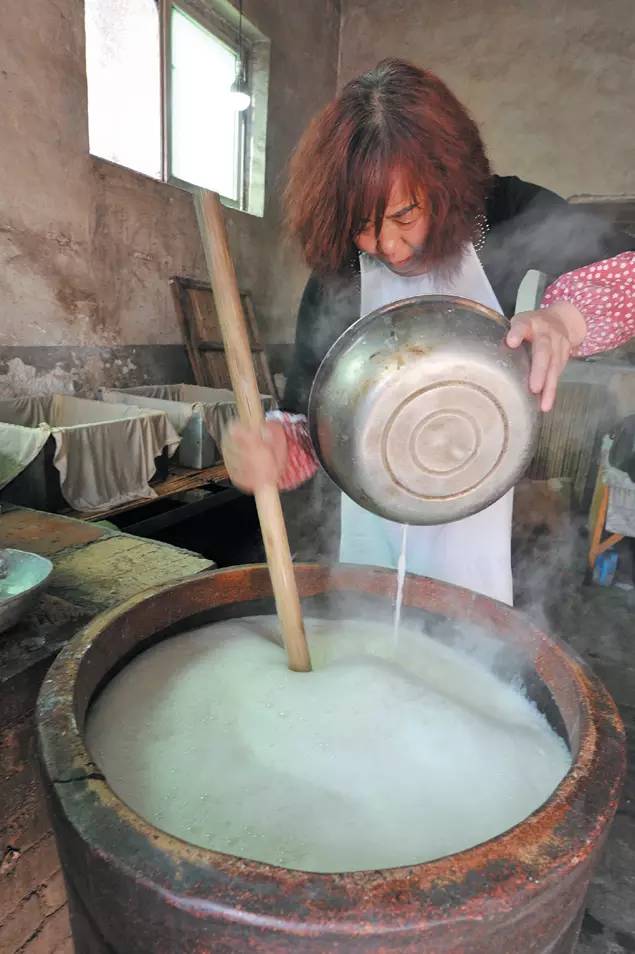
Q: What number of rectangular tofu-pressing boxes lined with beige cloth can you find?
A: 2